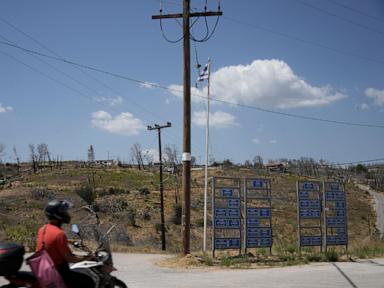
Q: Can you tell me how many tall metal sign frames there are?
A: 4